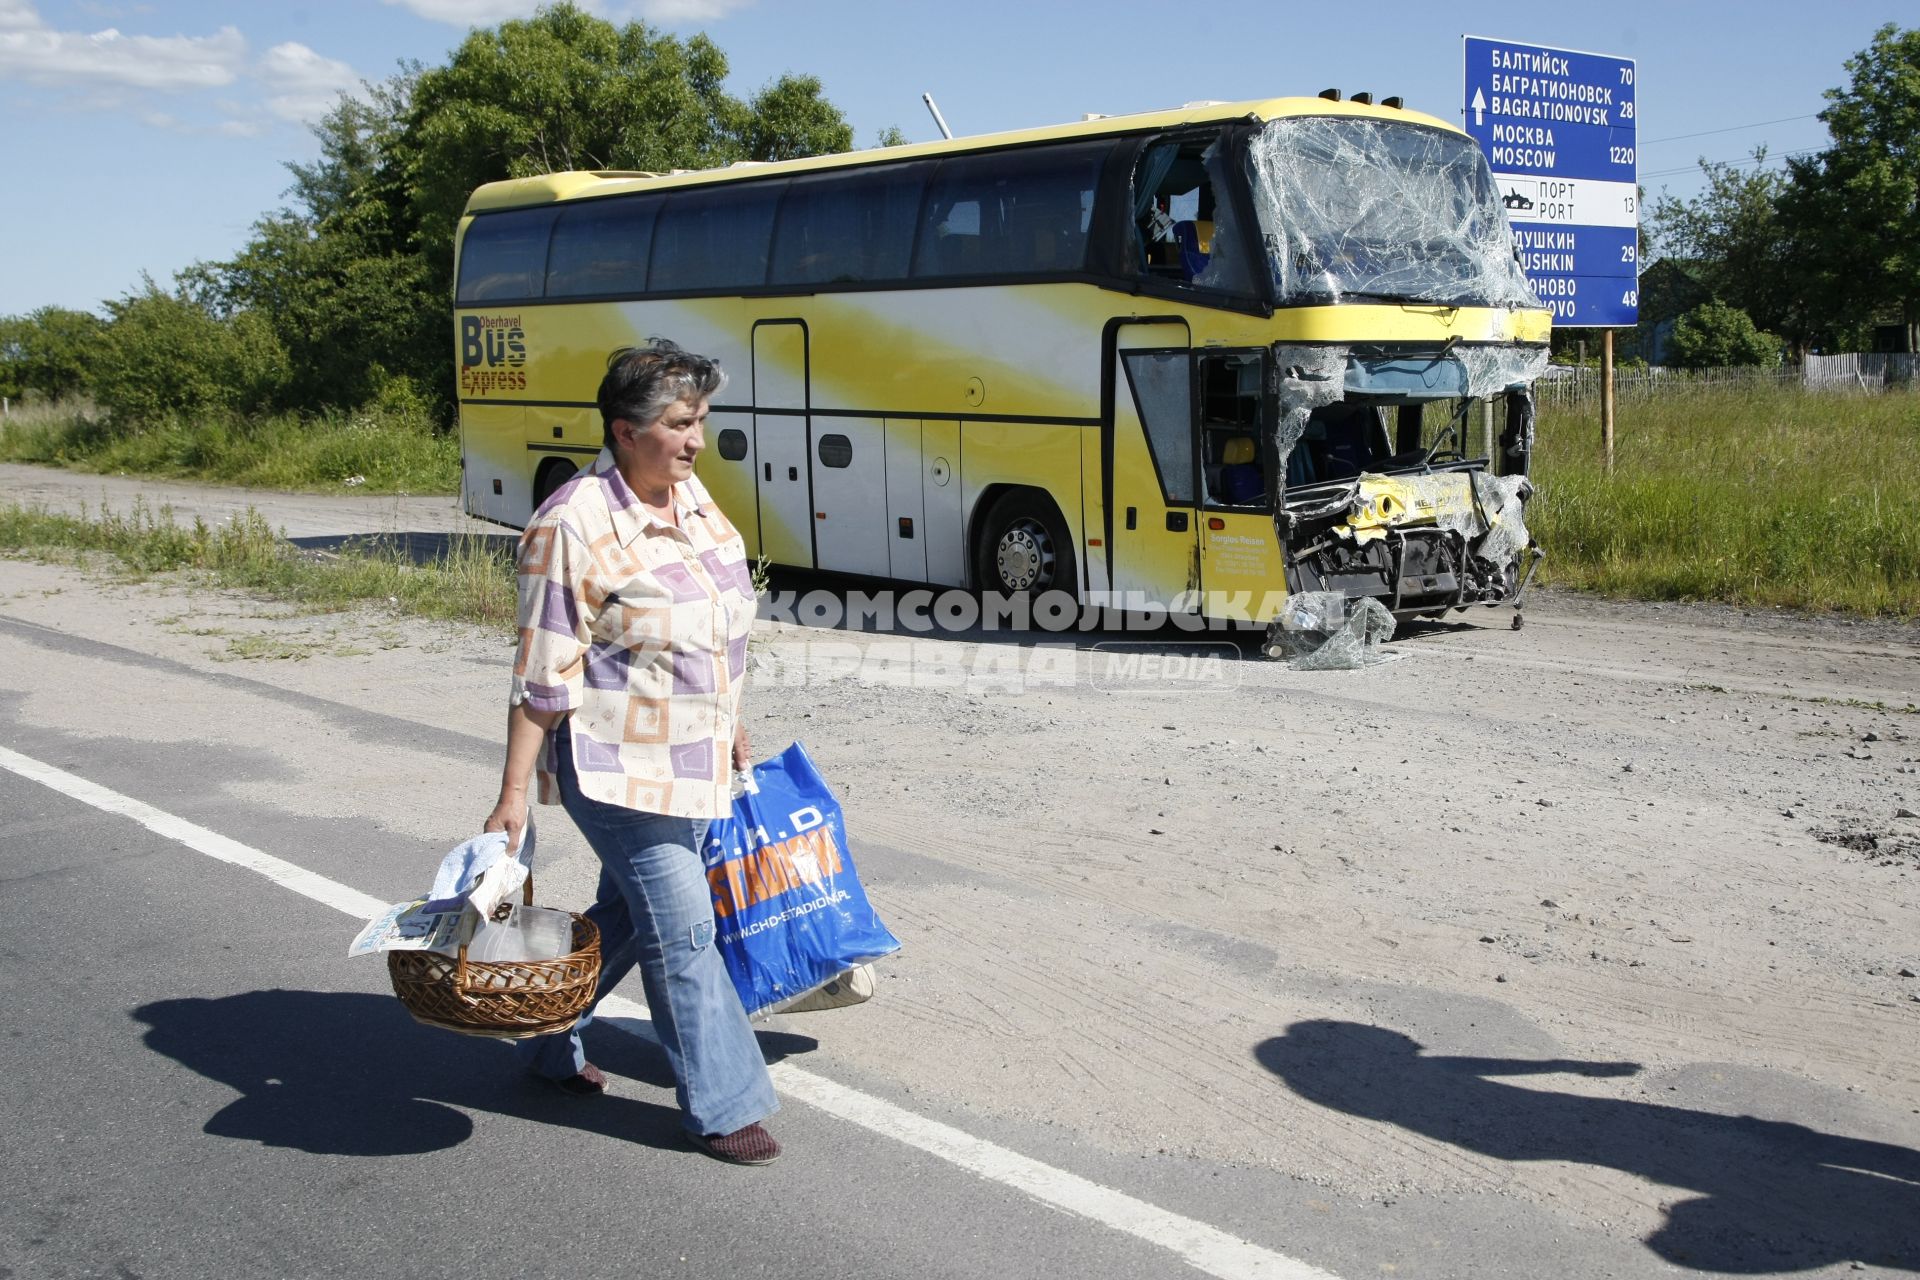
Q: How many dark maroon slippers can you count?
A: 2